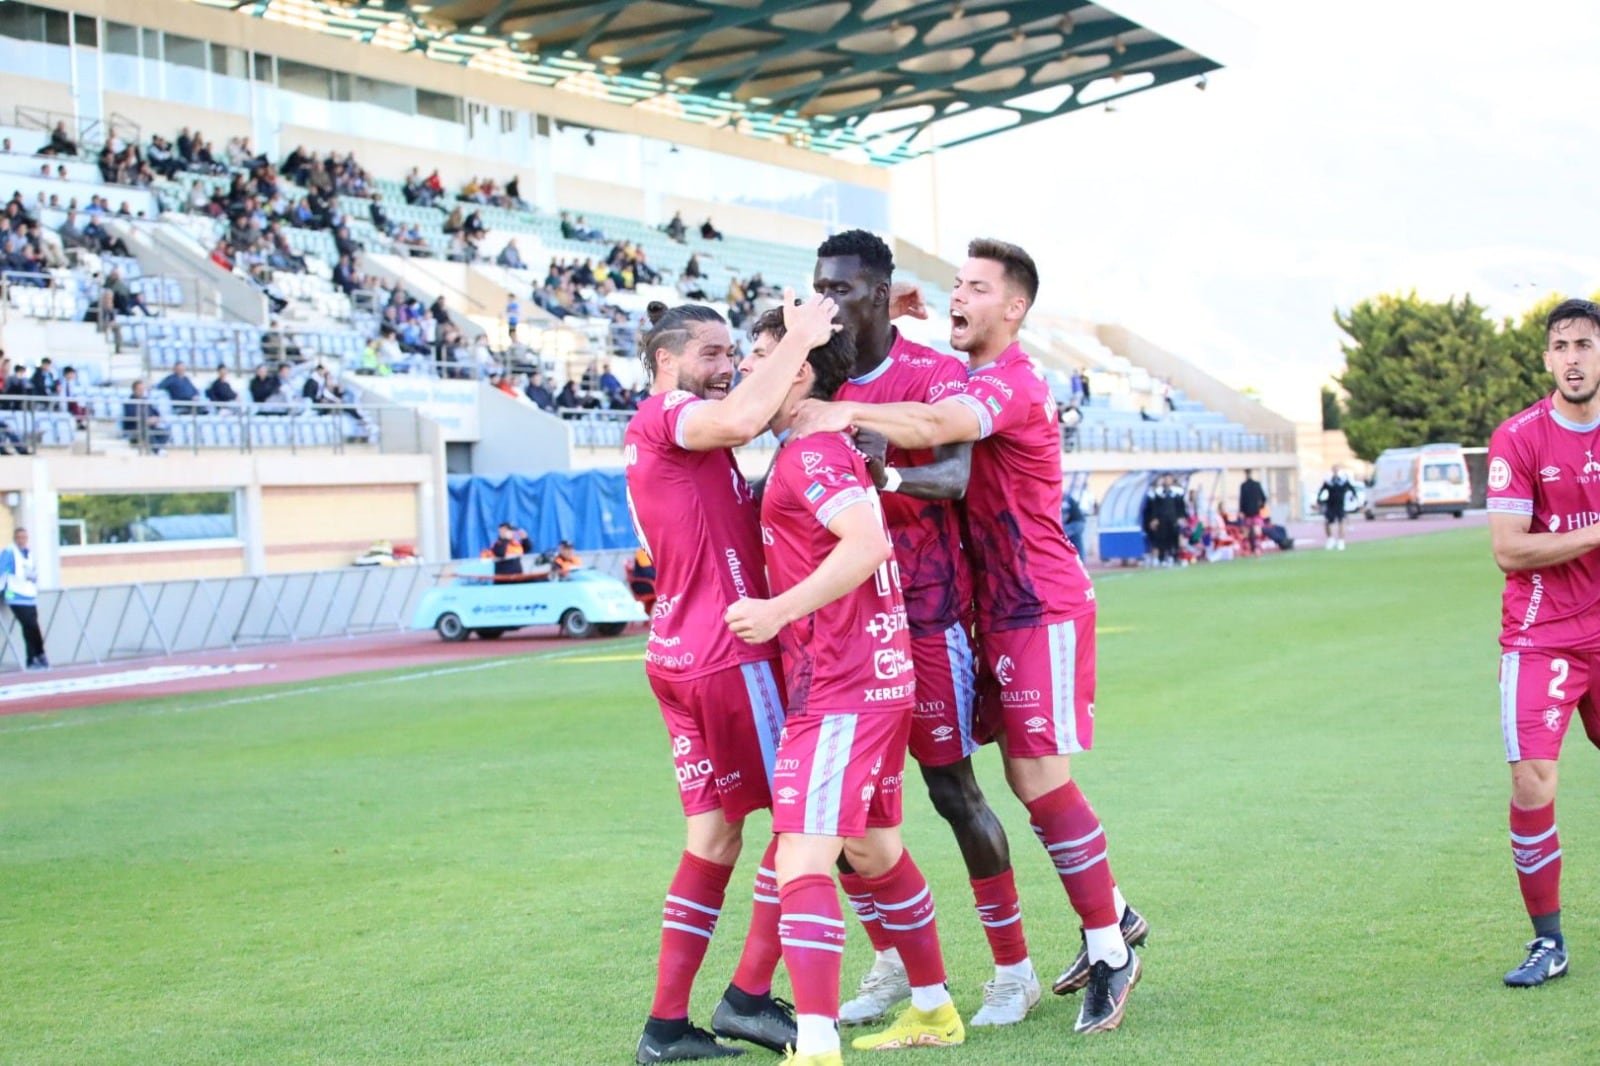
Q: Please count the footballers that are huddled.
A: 4